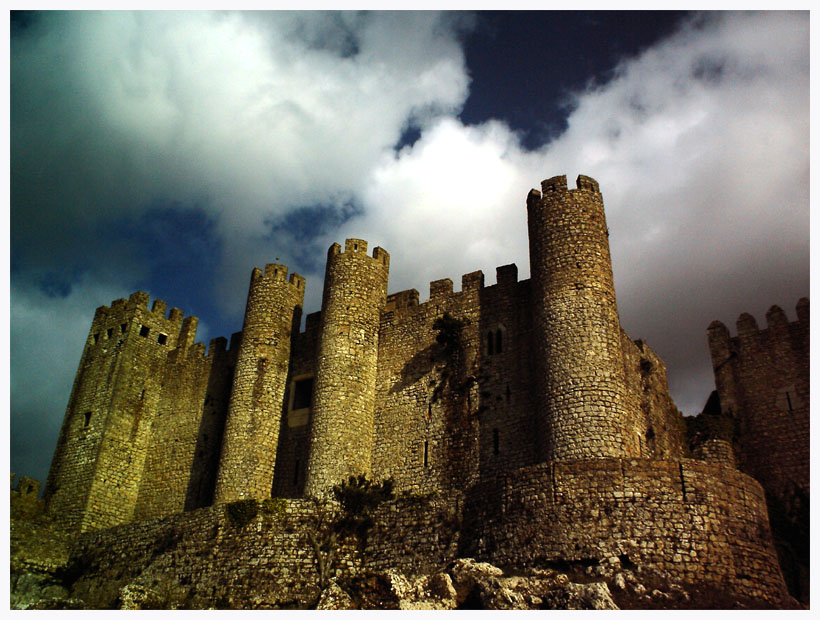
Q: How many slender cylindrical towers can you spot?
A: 3